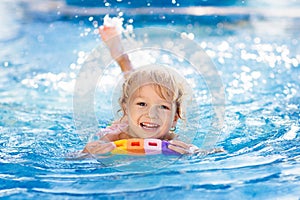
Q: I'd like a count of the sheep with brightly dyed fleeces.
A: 0